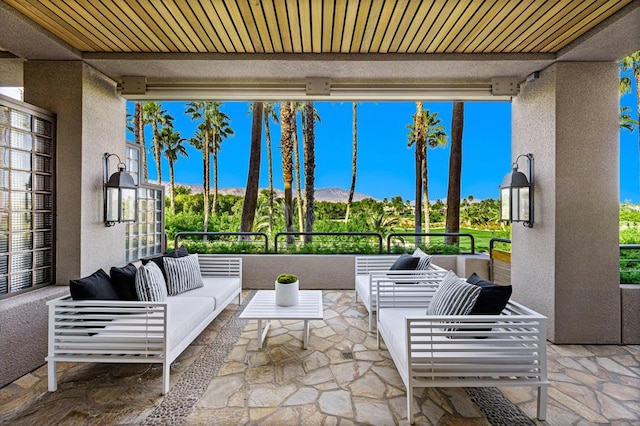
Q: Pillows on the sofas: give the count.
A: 10